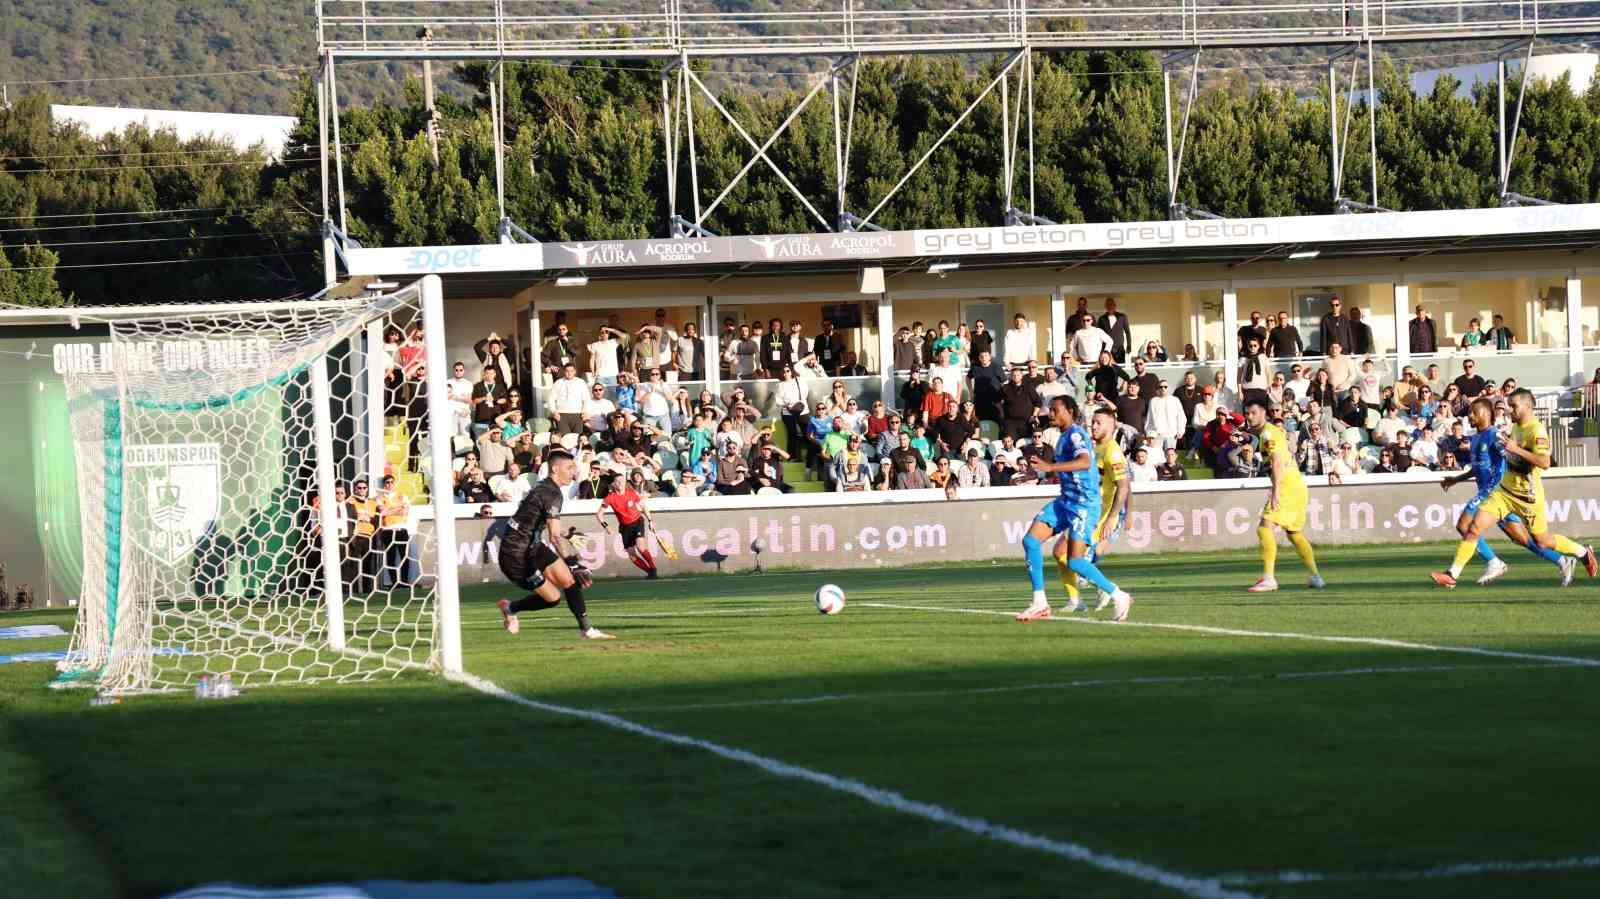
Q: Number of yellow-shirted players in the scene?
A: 3